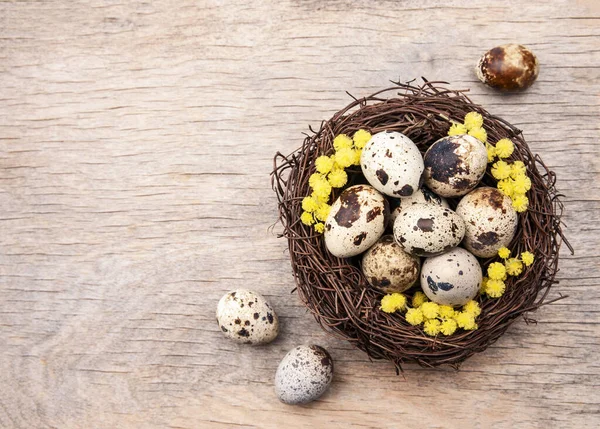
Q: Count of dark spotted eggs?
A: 11